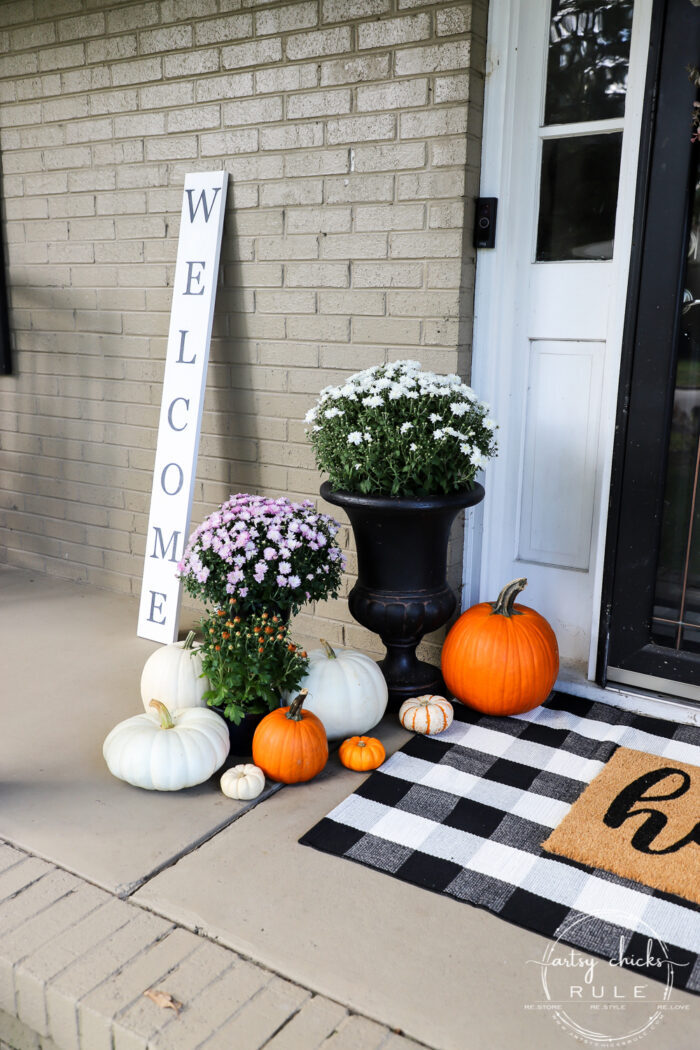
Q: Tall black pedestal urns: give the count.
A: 1